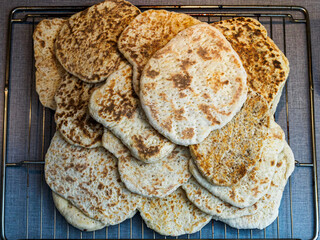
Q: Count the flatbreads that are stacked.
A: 15